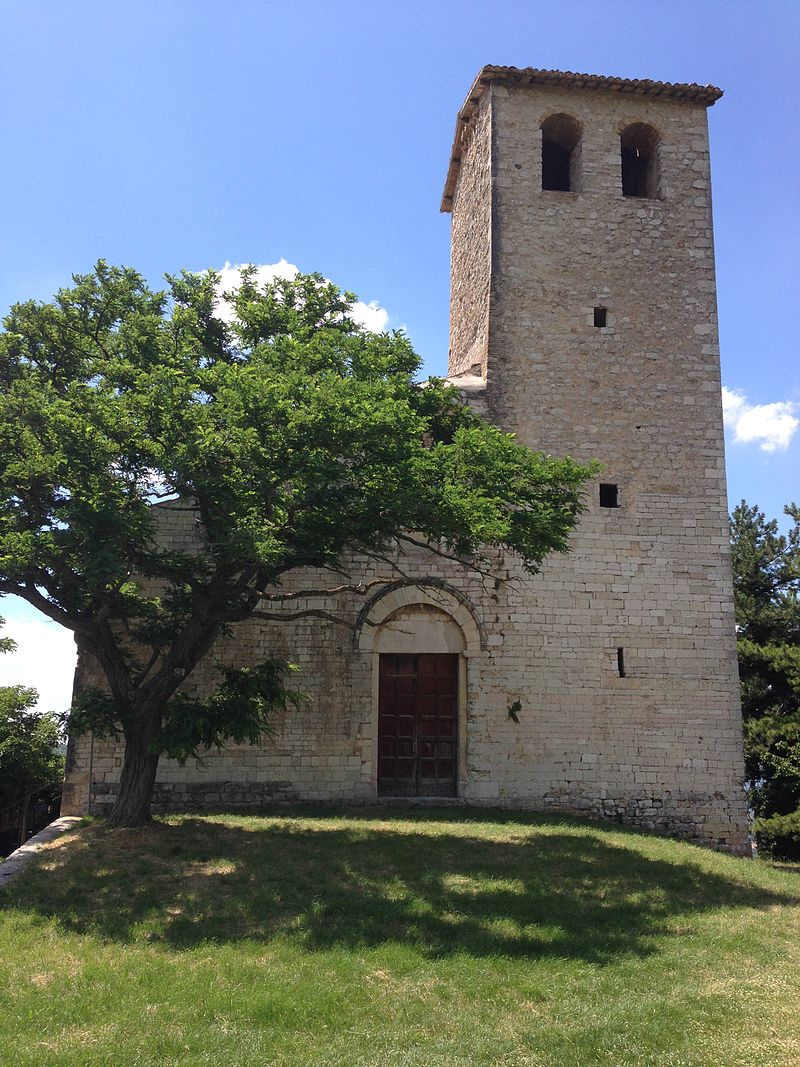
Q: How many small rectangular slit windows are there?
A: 3